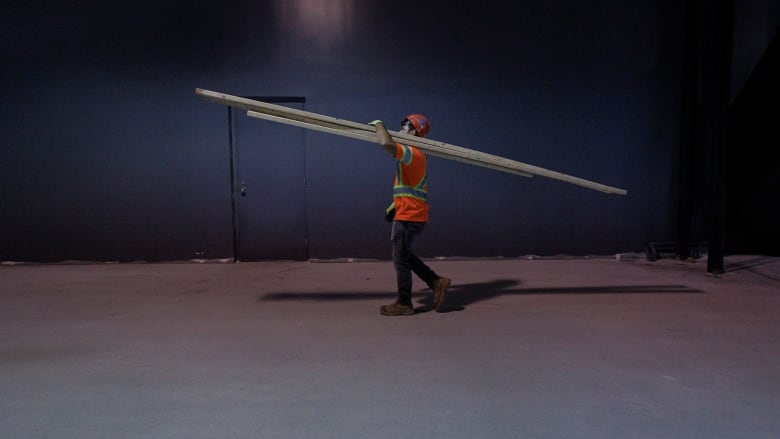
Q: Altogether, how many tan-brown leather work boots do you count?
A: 2